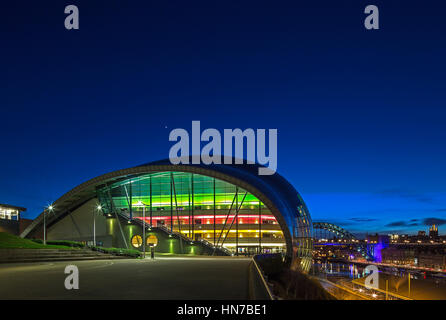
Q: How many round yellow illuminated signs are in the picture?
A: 2